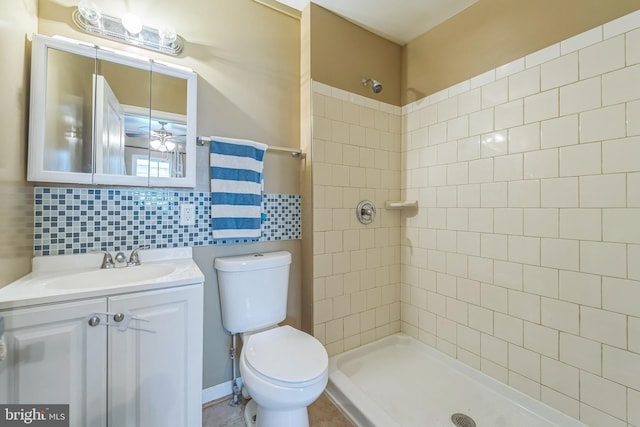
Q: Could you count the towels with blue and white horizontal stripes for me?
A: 1